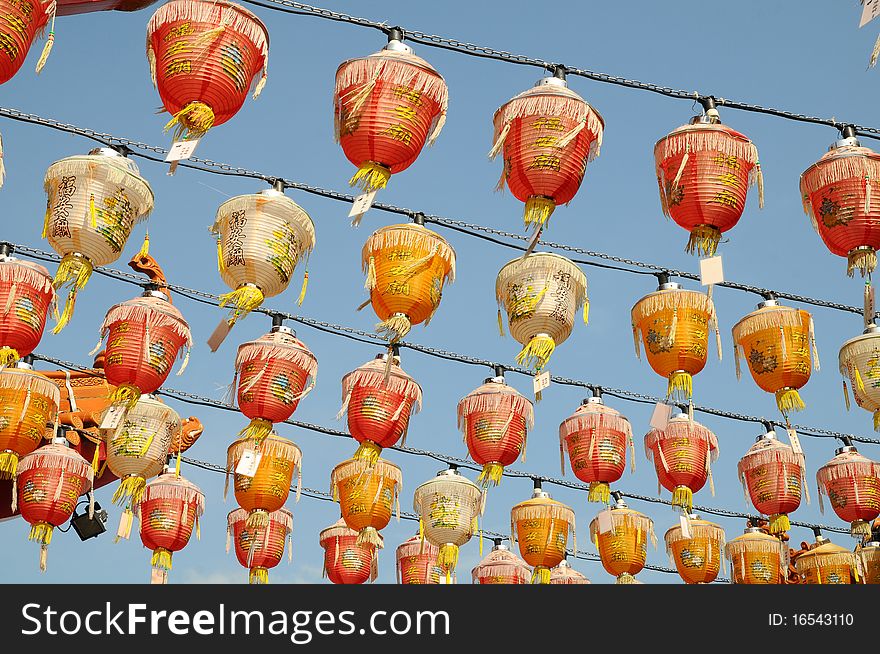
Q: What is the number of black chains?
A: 5